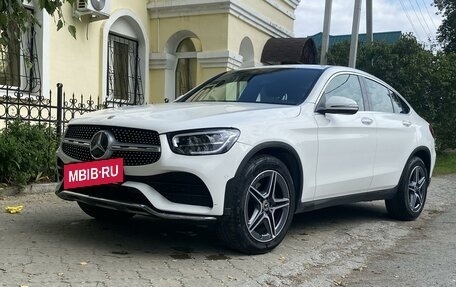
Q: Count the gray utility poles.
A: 3